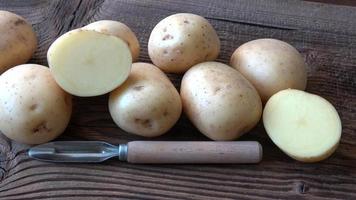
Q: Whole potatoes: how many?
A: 7